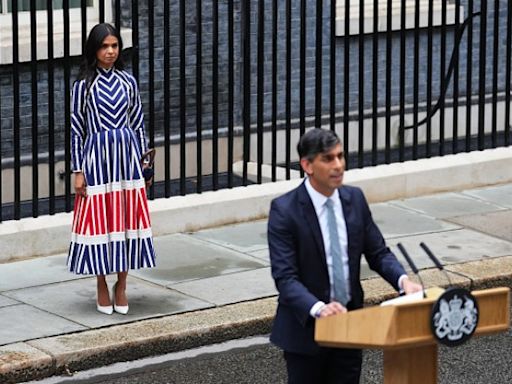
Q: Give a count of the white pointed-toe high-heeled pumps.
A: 2